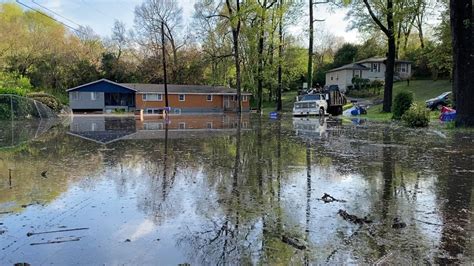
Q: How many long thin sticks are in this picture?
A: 2